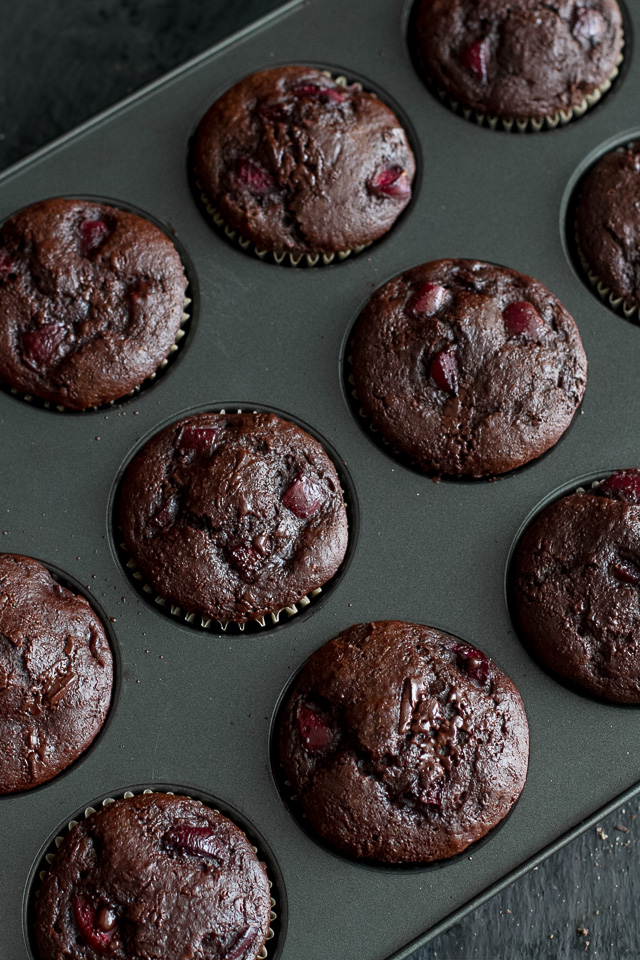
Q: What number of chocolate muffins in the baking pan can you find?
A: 10